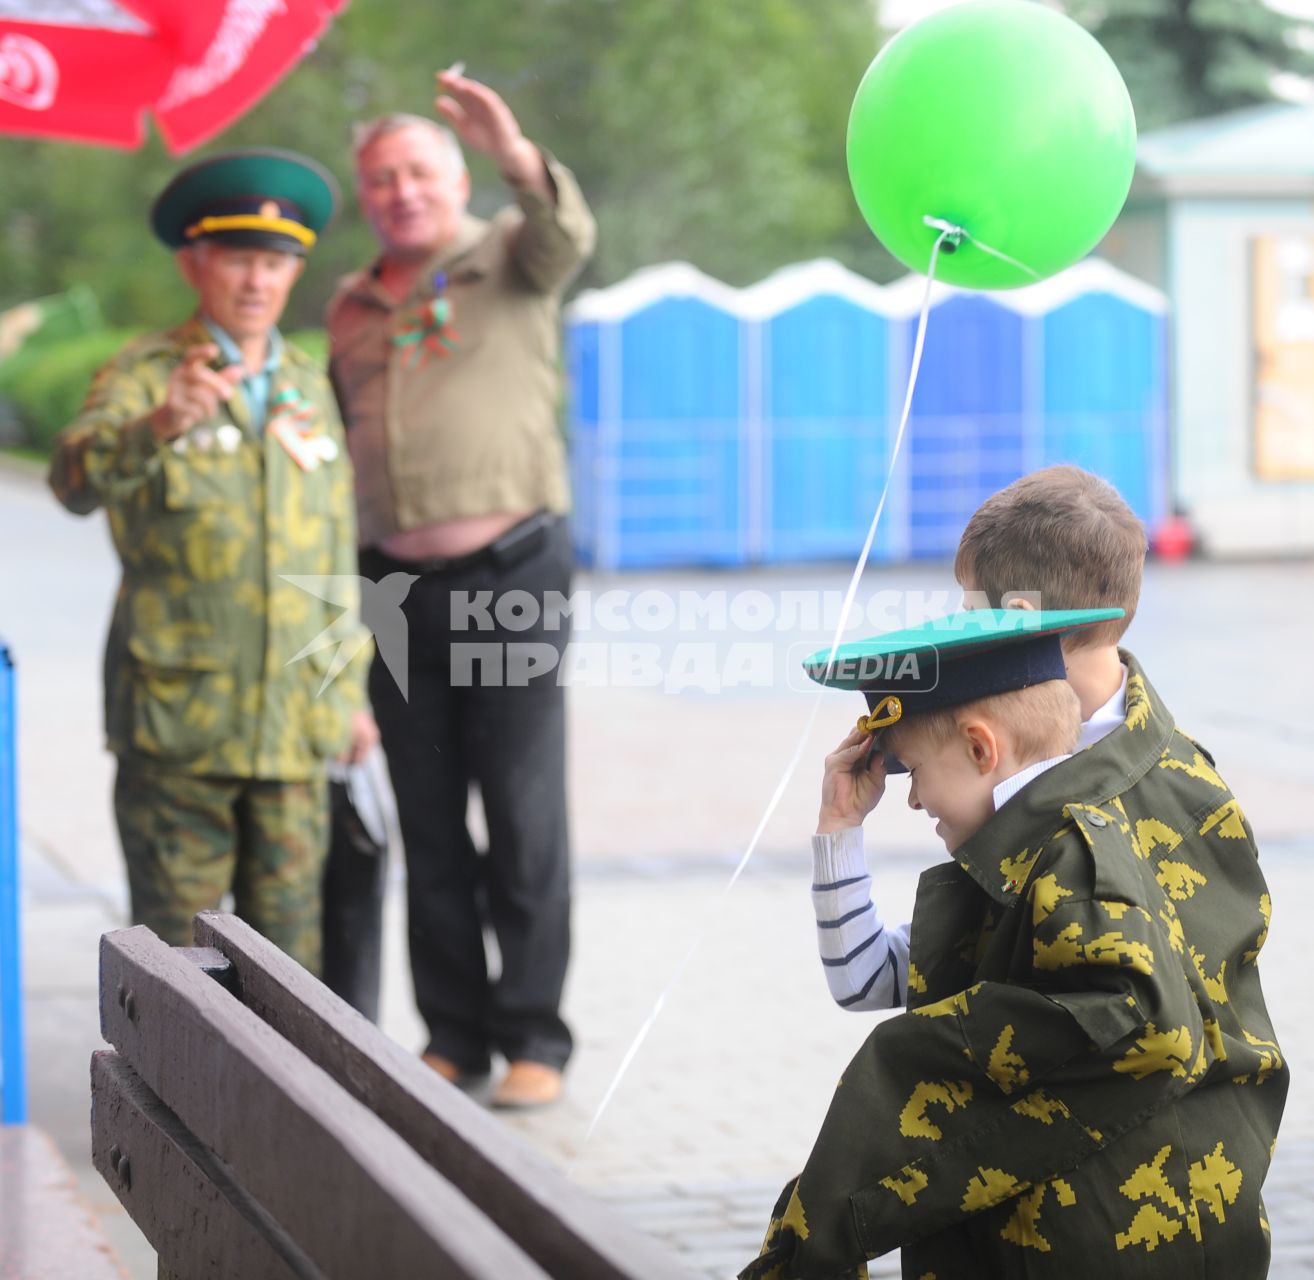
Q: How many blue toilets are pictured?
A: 4